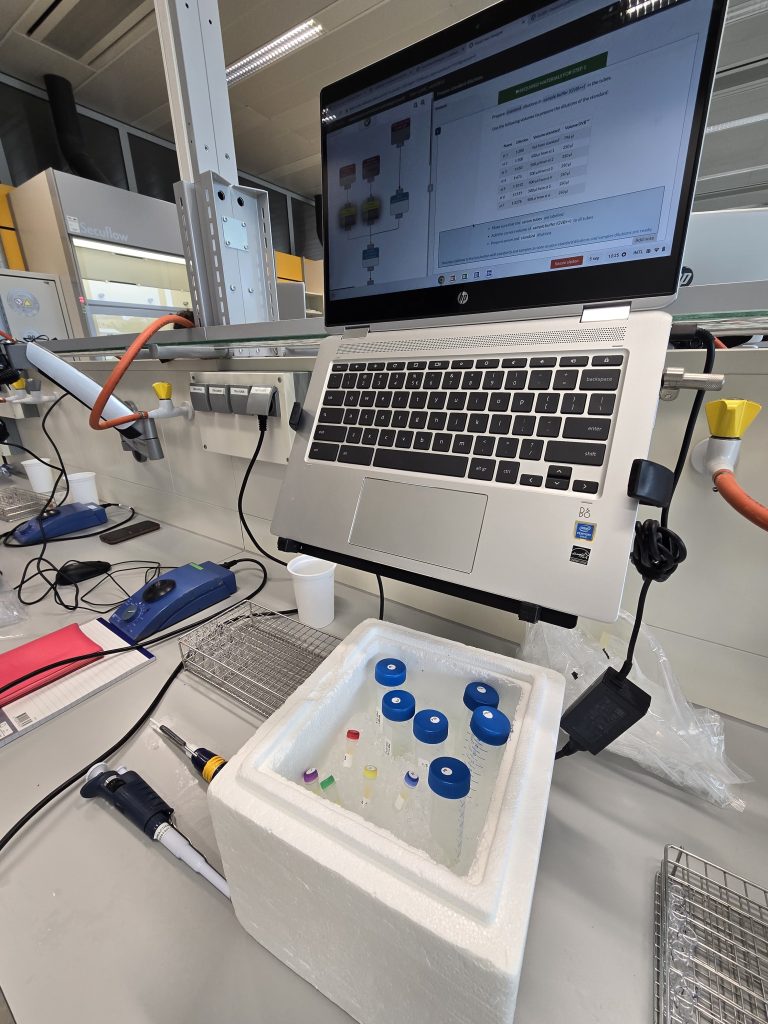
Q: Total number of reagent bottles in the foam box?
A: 11